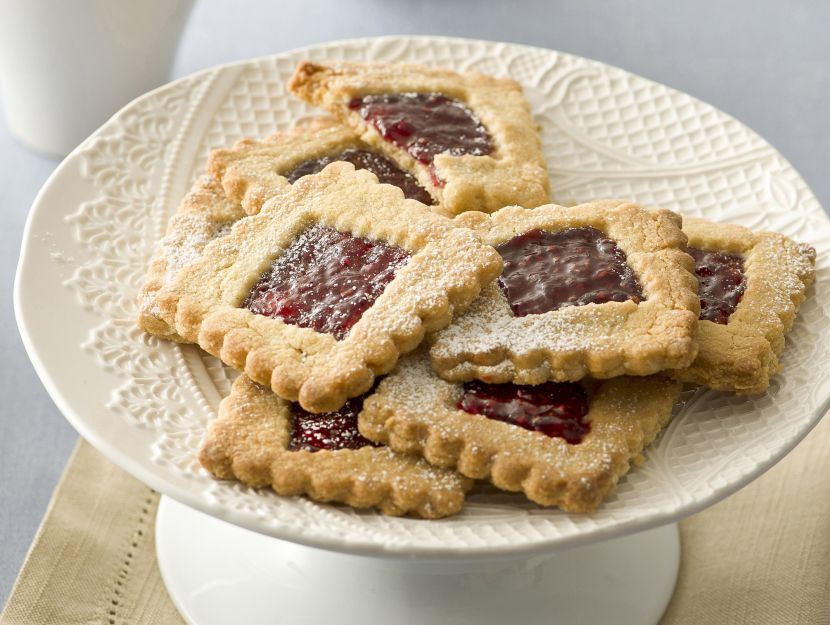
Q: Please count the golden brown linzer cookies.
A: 8